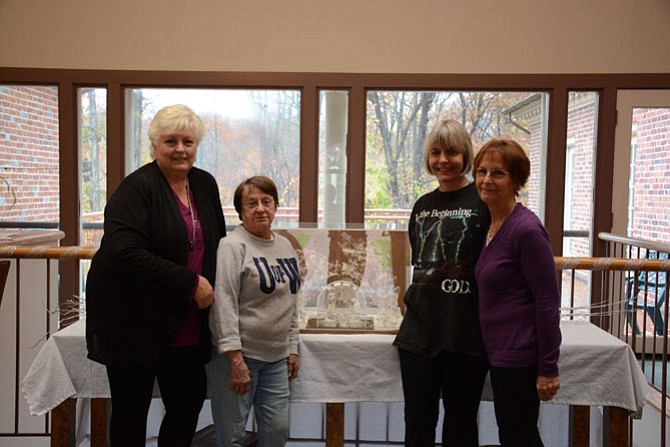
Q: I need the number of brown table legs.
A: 5